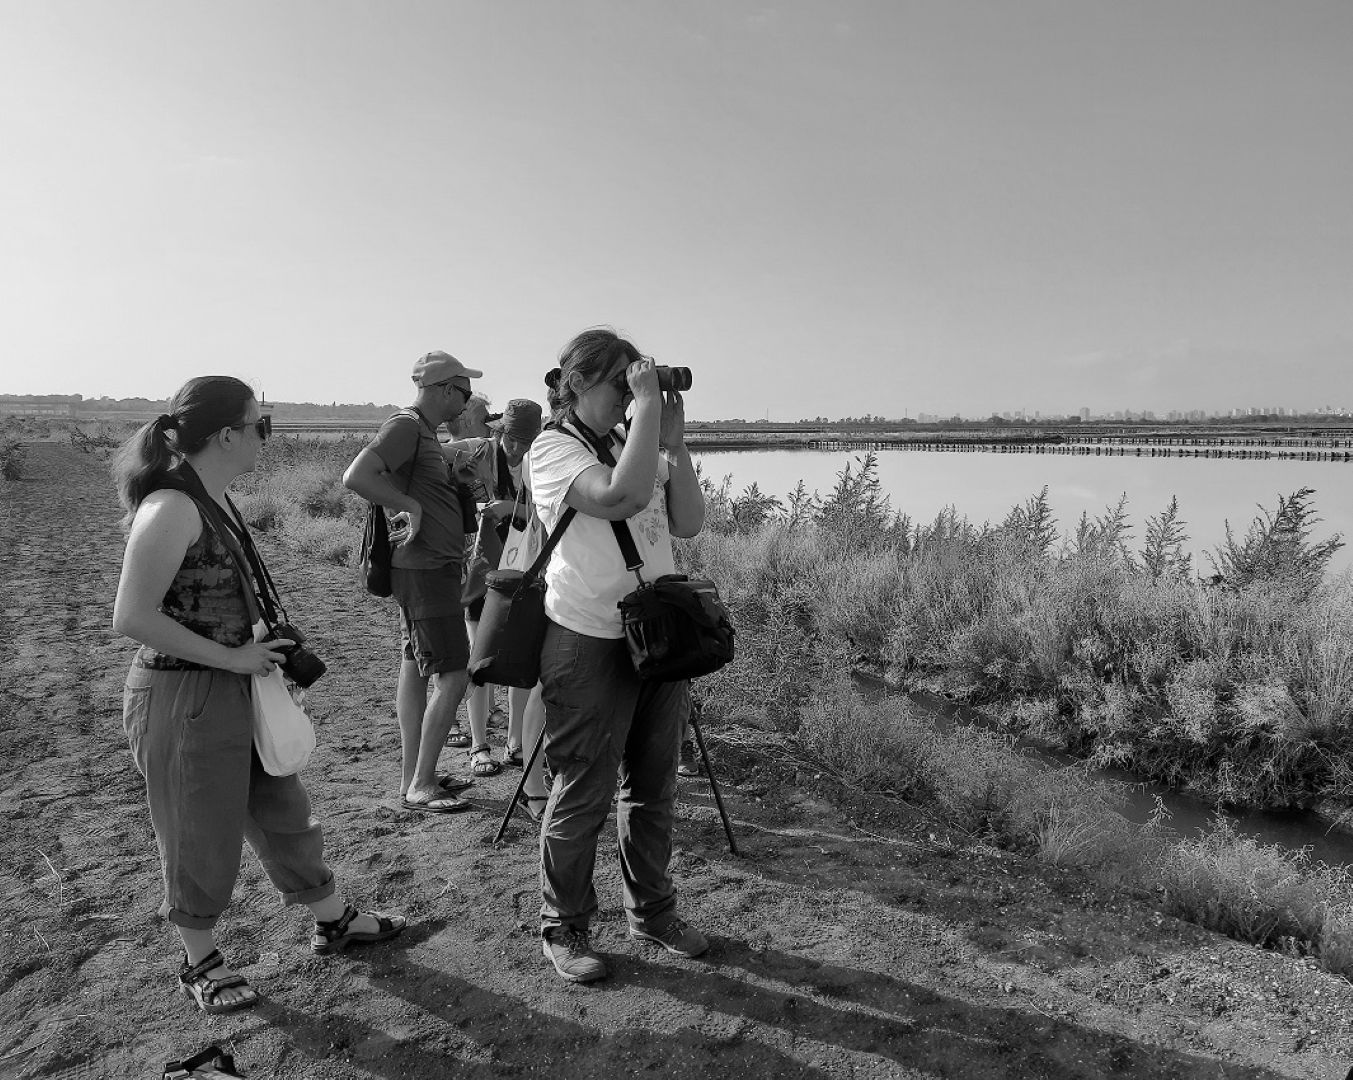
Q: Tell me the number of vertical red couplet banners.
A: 0